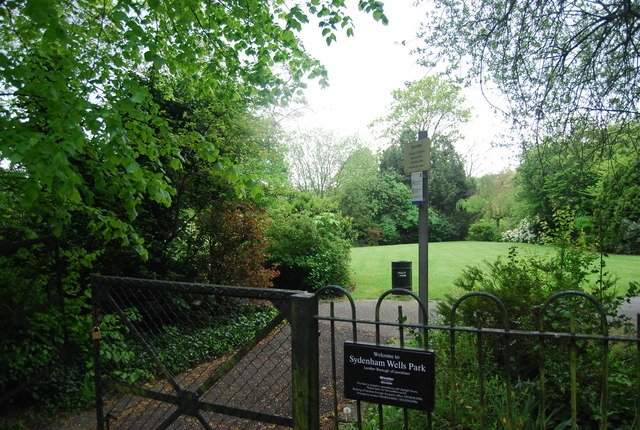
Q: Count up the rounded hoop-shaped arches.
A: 4